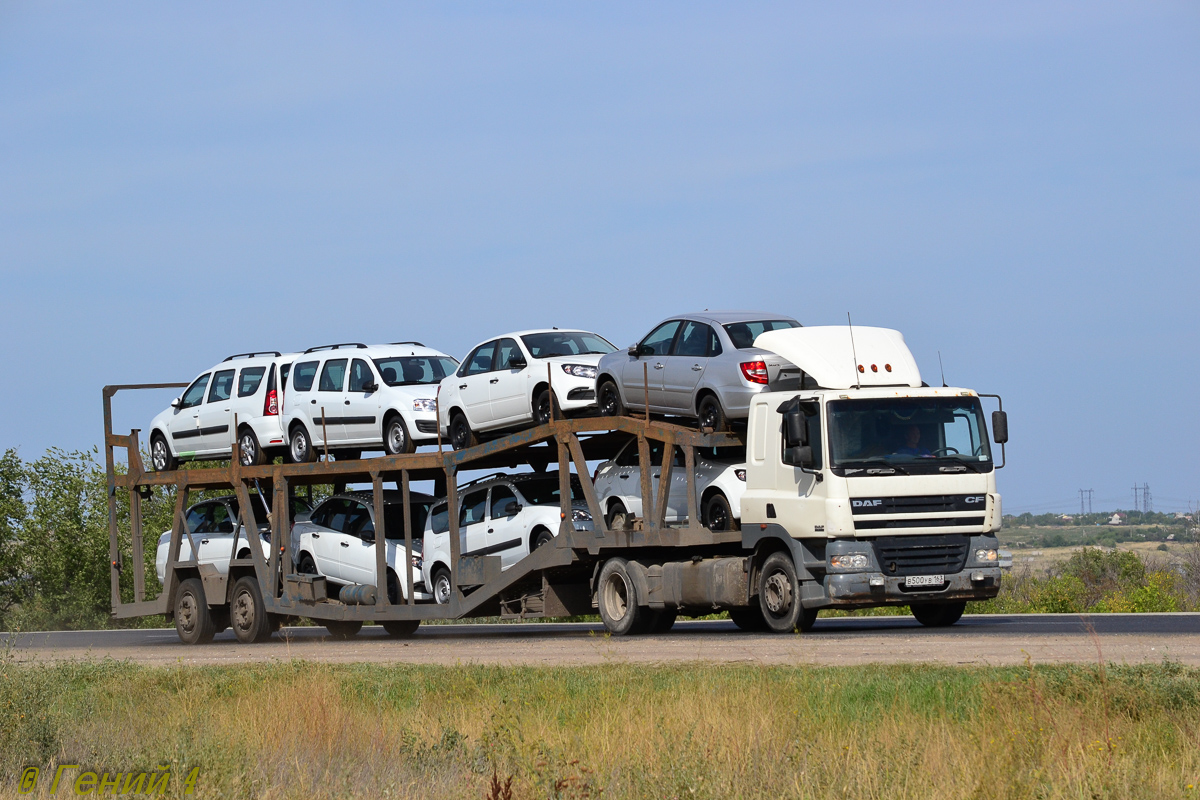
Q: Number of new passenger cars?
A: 8